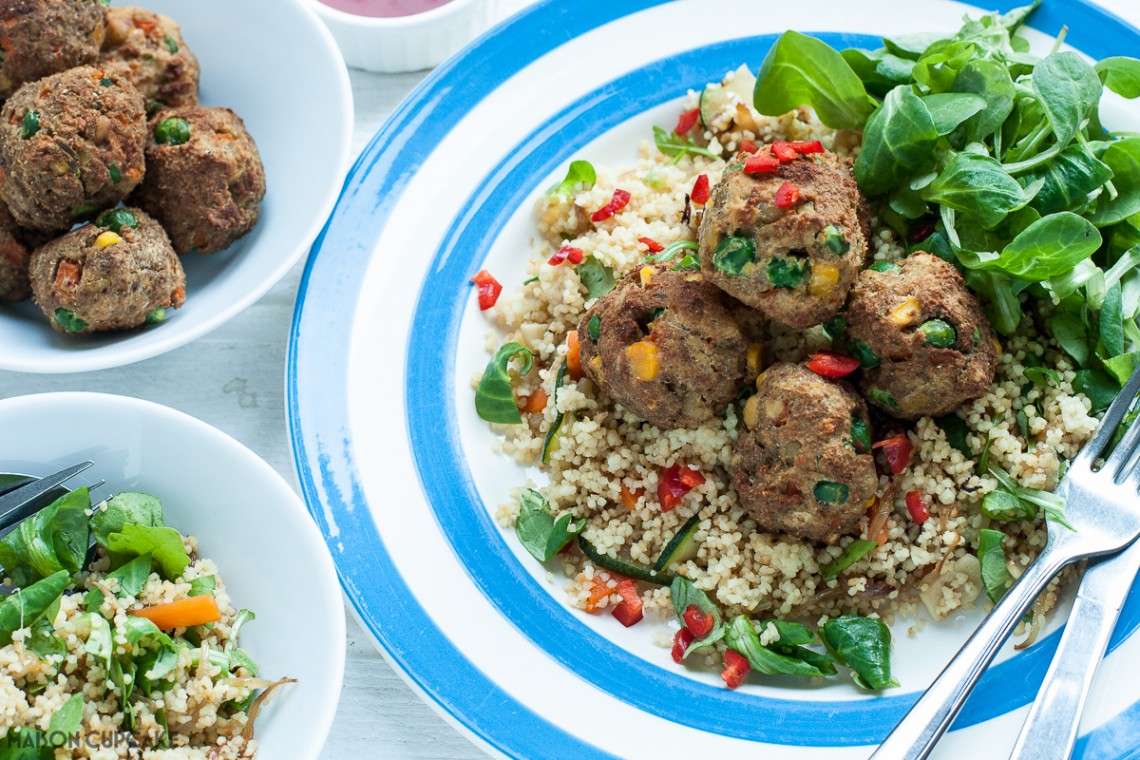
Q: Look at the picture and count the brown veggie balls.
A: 10